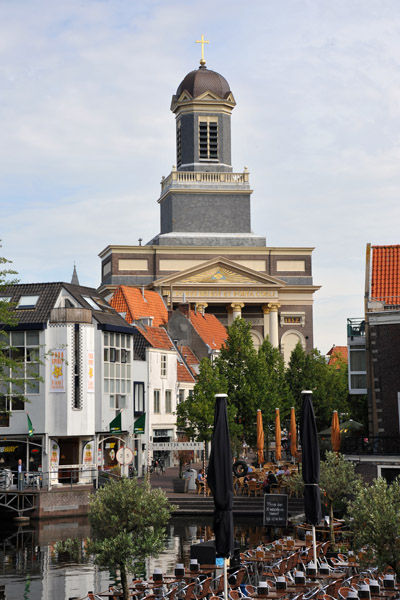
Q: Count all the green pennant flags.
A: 3